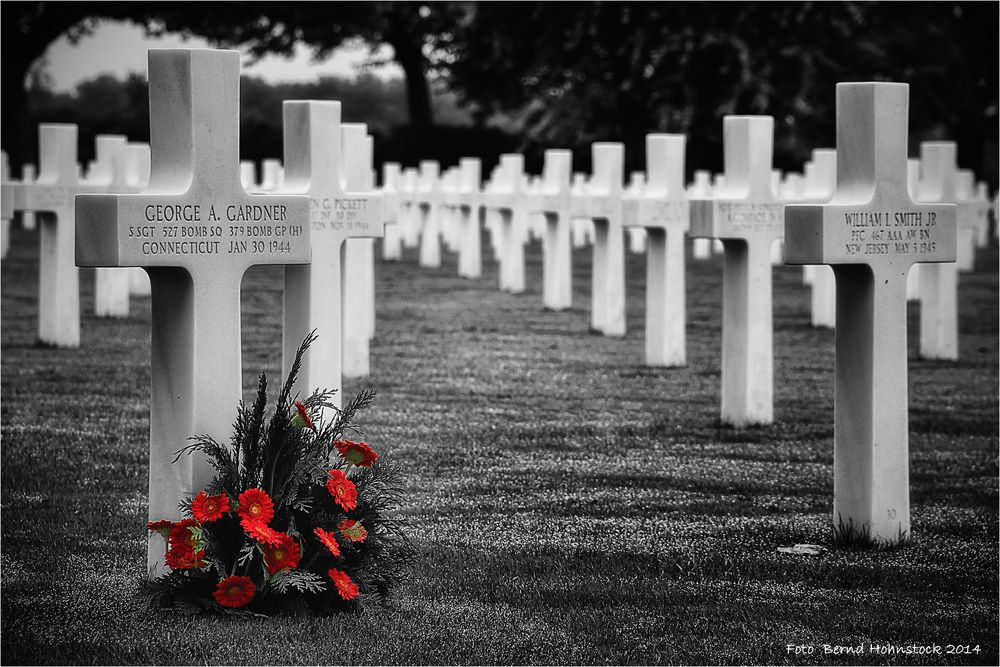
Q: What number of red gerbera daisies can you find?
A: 14